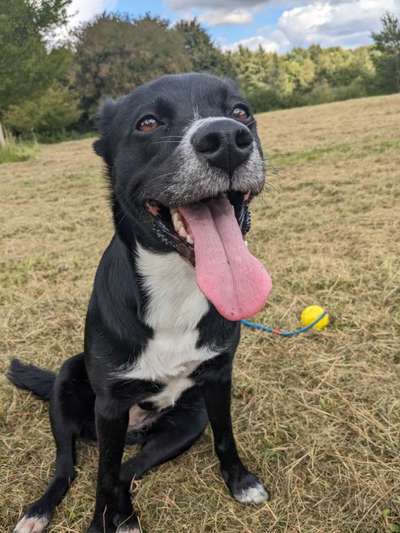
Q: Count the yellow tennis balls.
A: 1